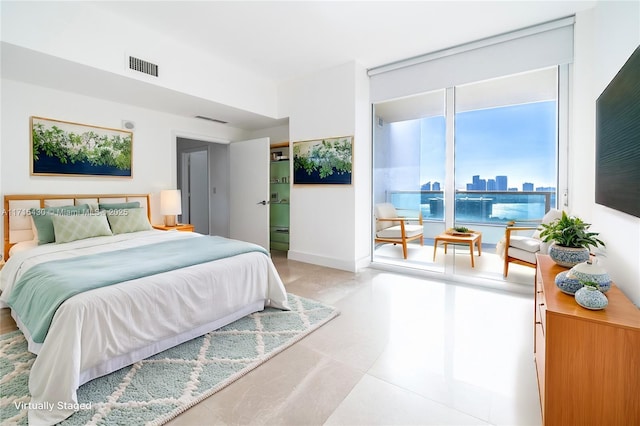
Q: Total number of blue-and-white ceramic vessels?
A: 4